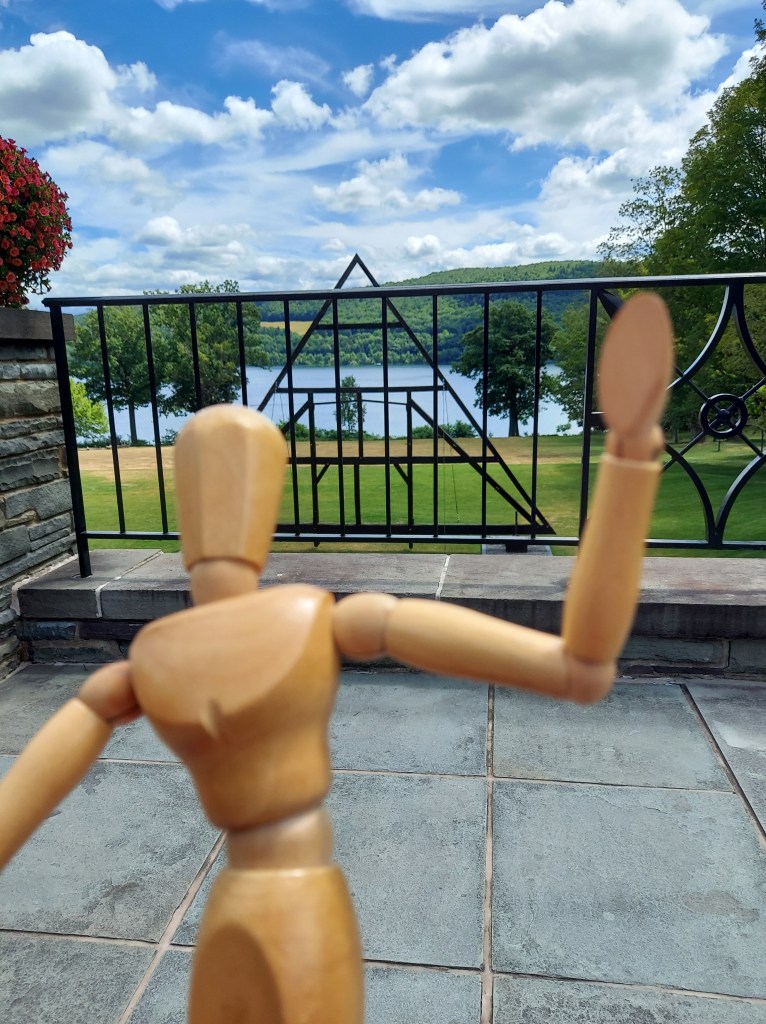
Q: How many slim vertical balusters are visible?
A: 10